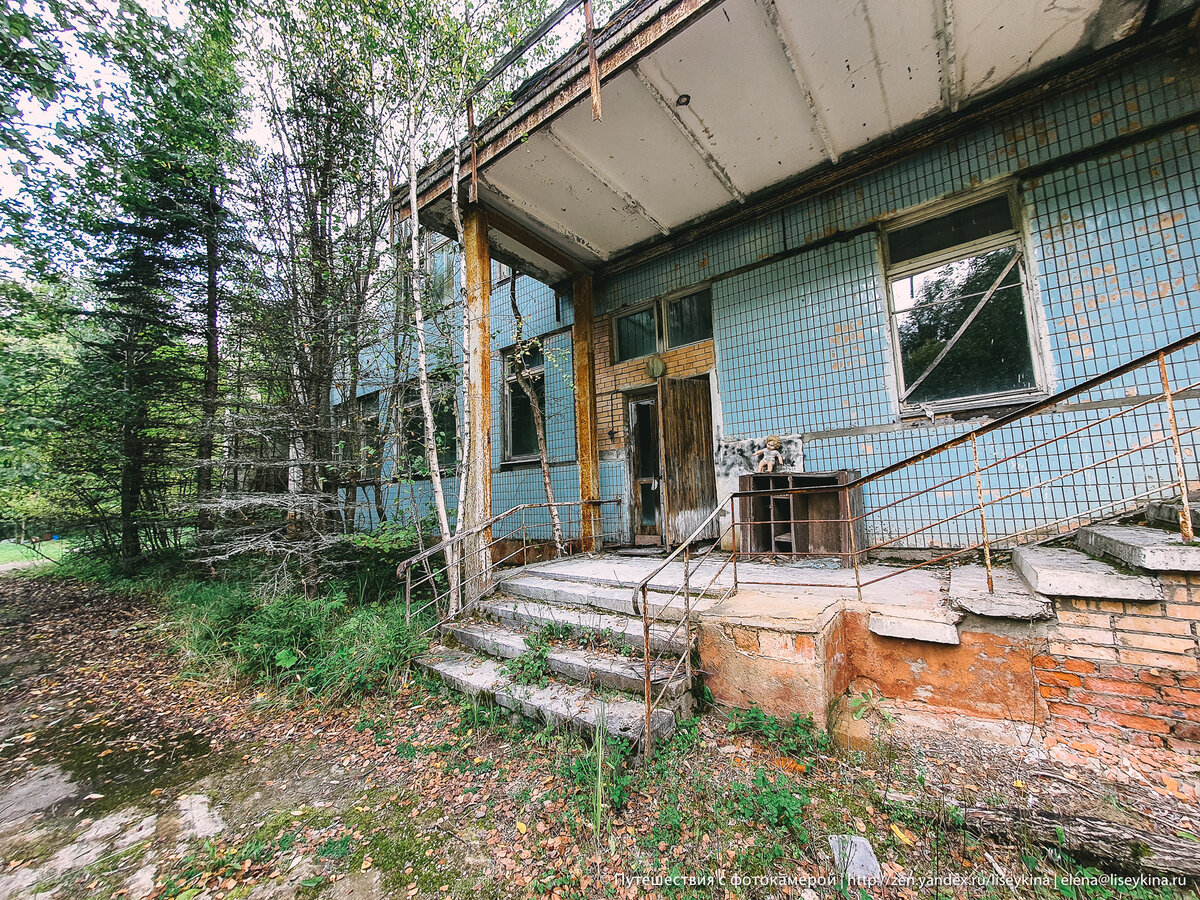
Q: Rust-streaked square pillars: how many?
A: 2